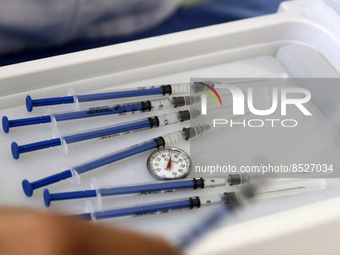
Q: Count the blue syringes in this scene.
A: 7